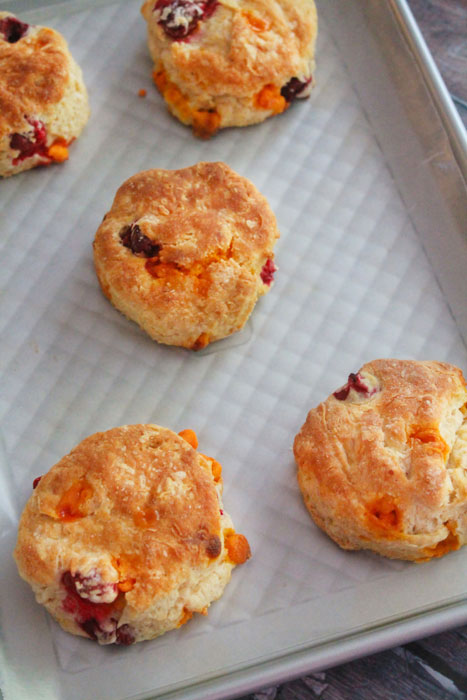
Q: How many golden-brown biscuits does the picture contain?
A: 5